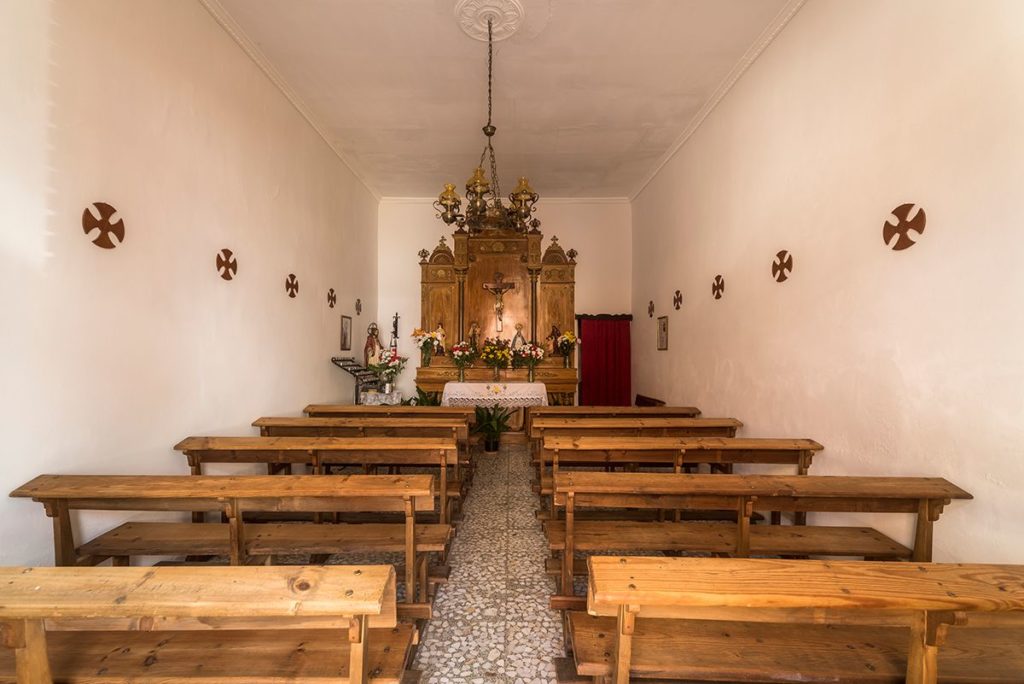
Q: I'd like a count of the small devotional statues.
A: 5